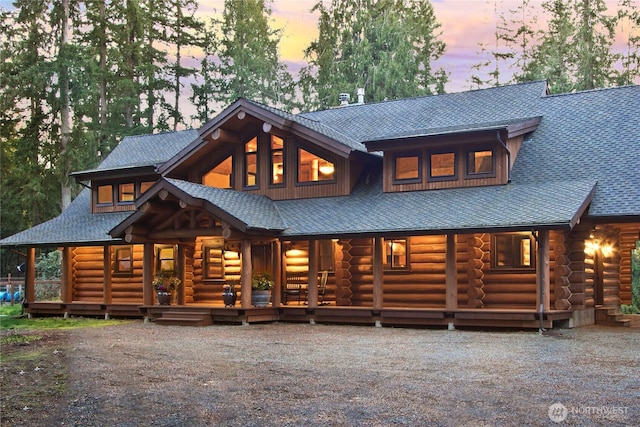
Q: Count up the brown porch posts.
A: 11